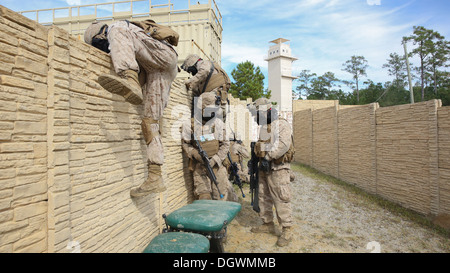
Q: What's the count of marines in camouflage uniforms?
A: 5